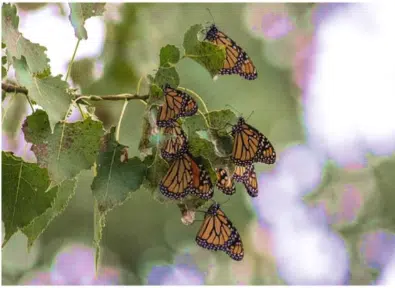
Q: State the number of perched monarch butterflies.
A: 8